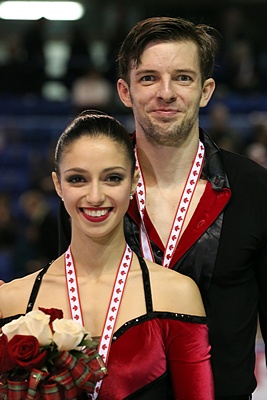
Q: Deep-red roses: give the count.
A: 3